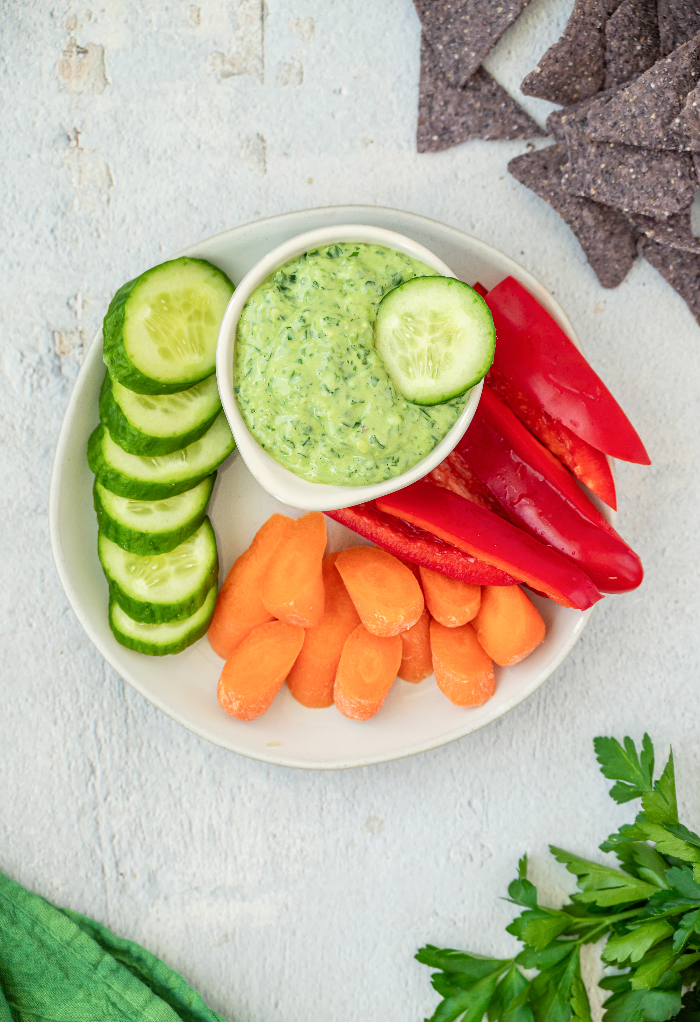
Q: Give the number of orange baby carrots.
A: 10